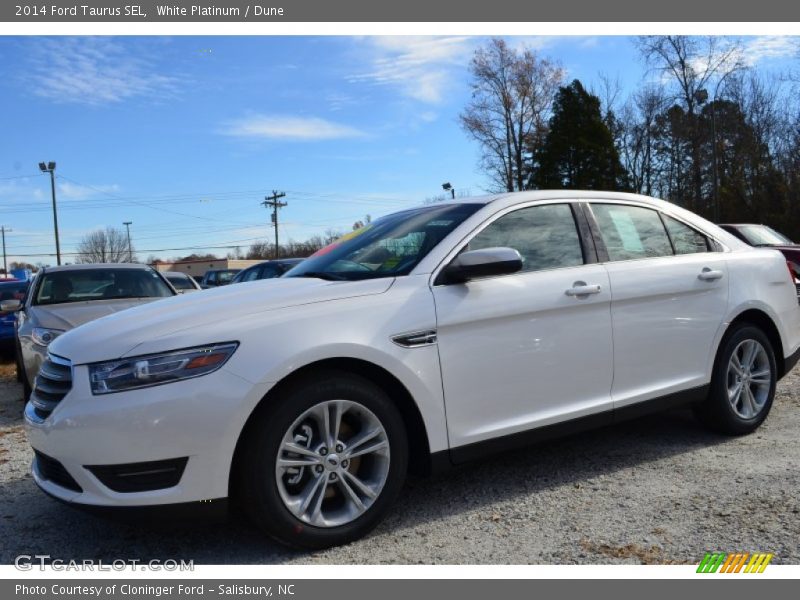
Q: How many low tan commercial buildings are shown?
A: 1